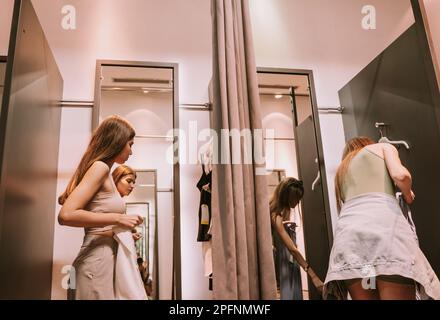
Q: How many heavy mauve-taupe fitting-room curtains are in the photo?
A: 1